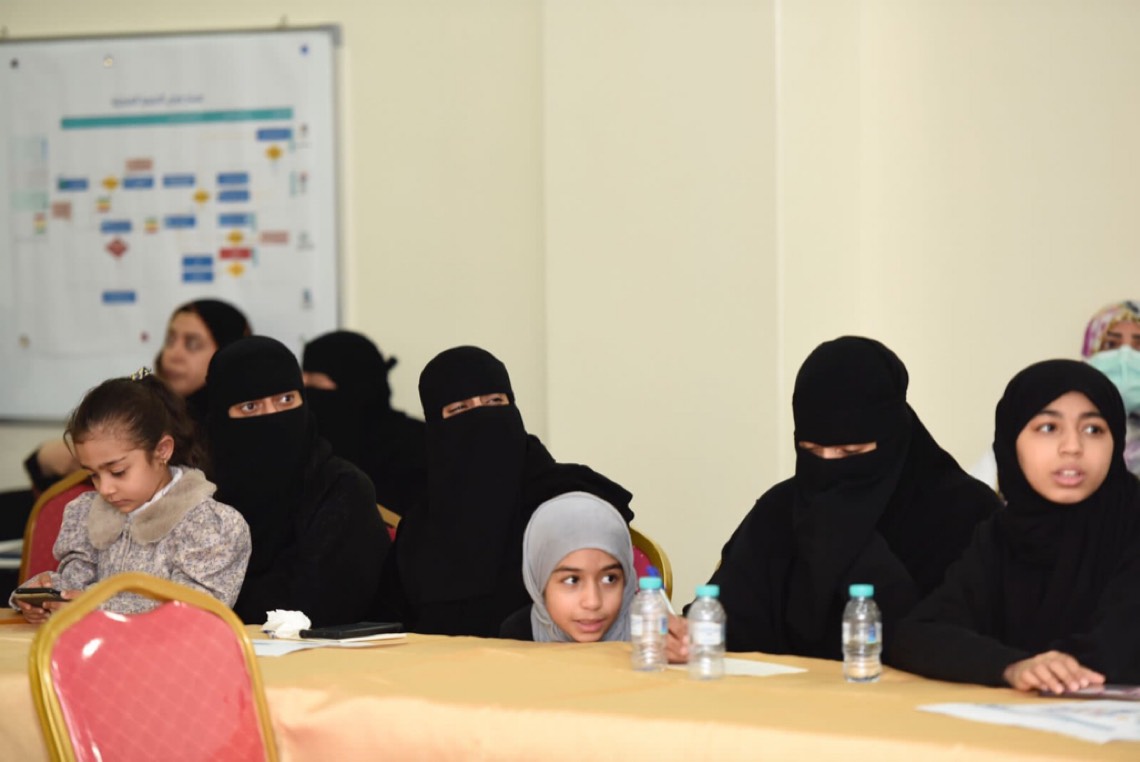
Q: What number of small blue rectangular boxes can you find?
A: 12